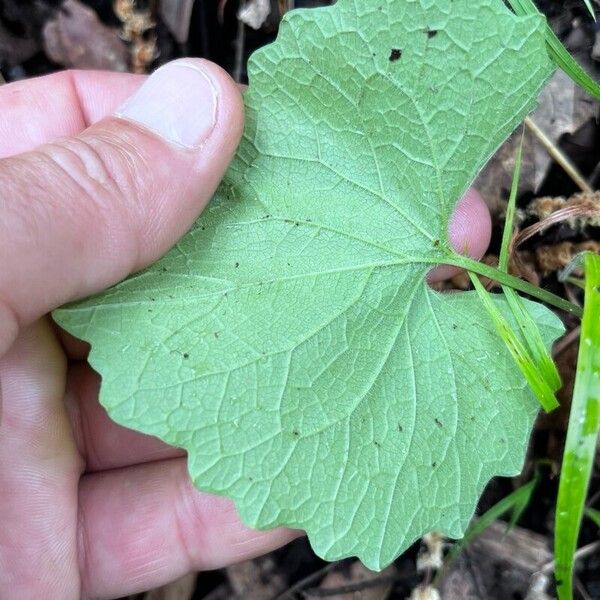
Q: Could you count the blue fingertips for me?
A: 0